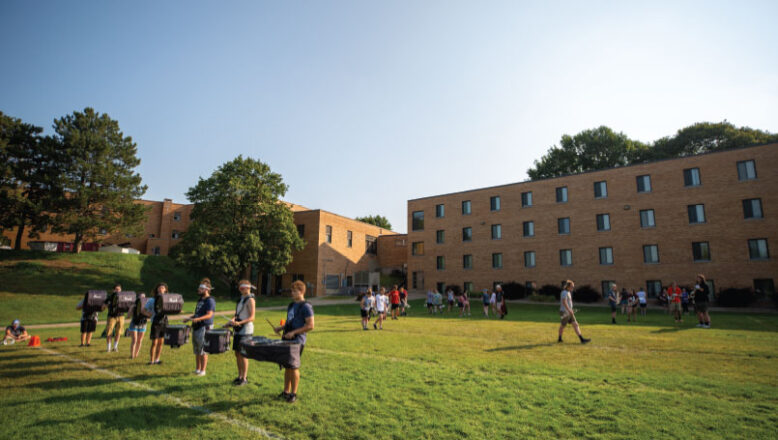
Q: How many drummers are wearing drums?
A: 7